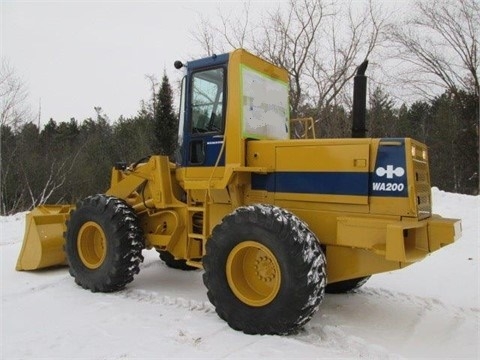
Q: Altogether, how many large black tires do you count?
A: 4